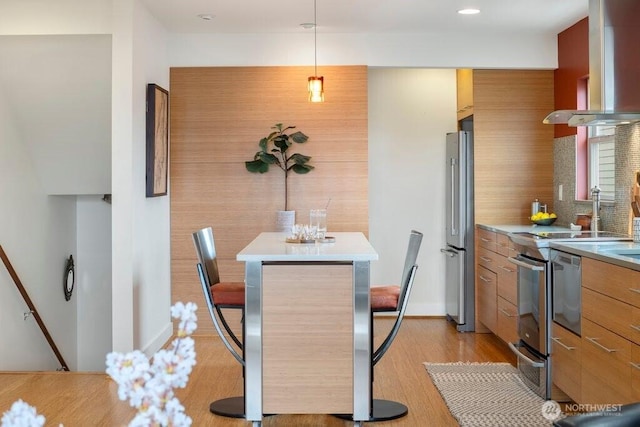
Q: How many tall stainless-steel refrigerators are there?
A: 1